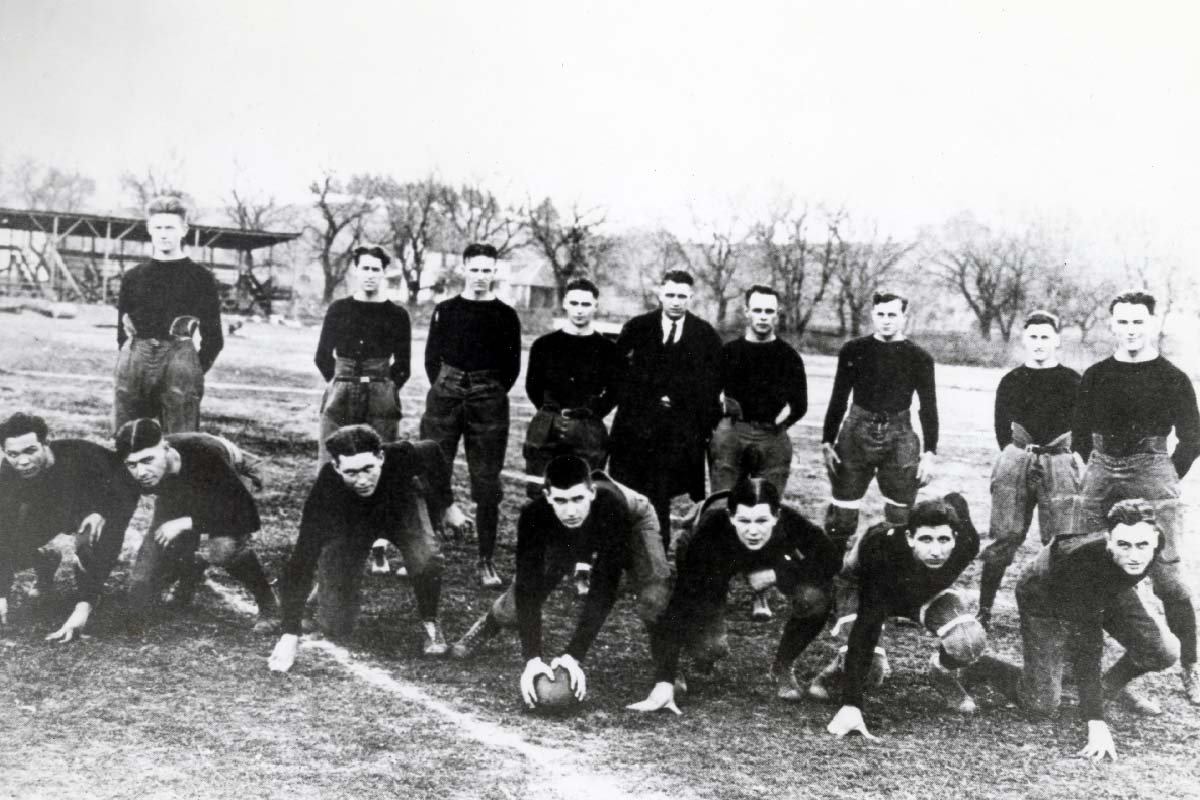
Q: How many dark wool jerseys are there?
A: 15